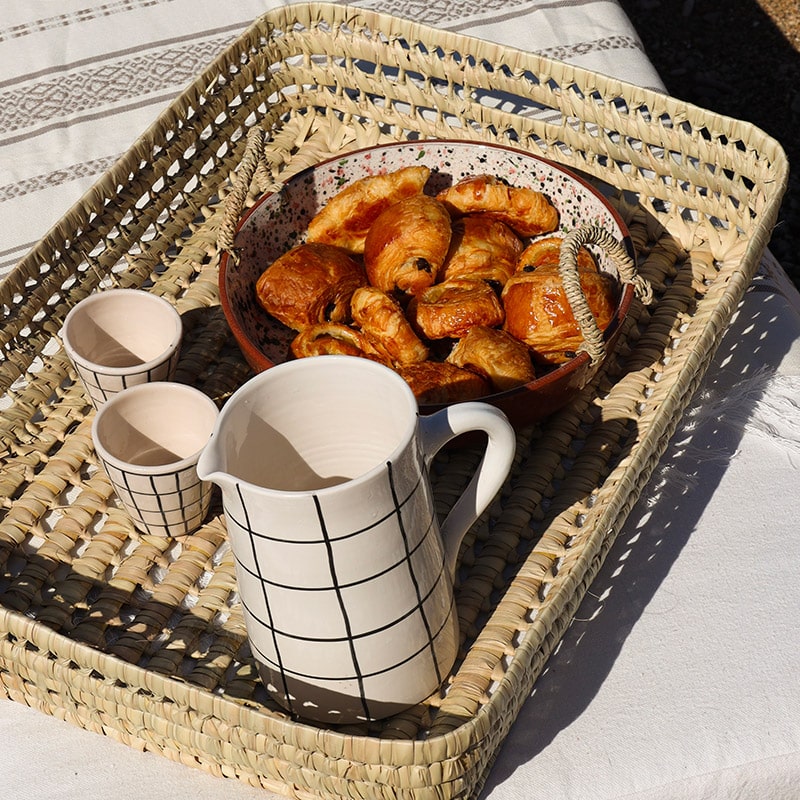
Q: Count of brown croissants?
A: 12